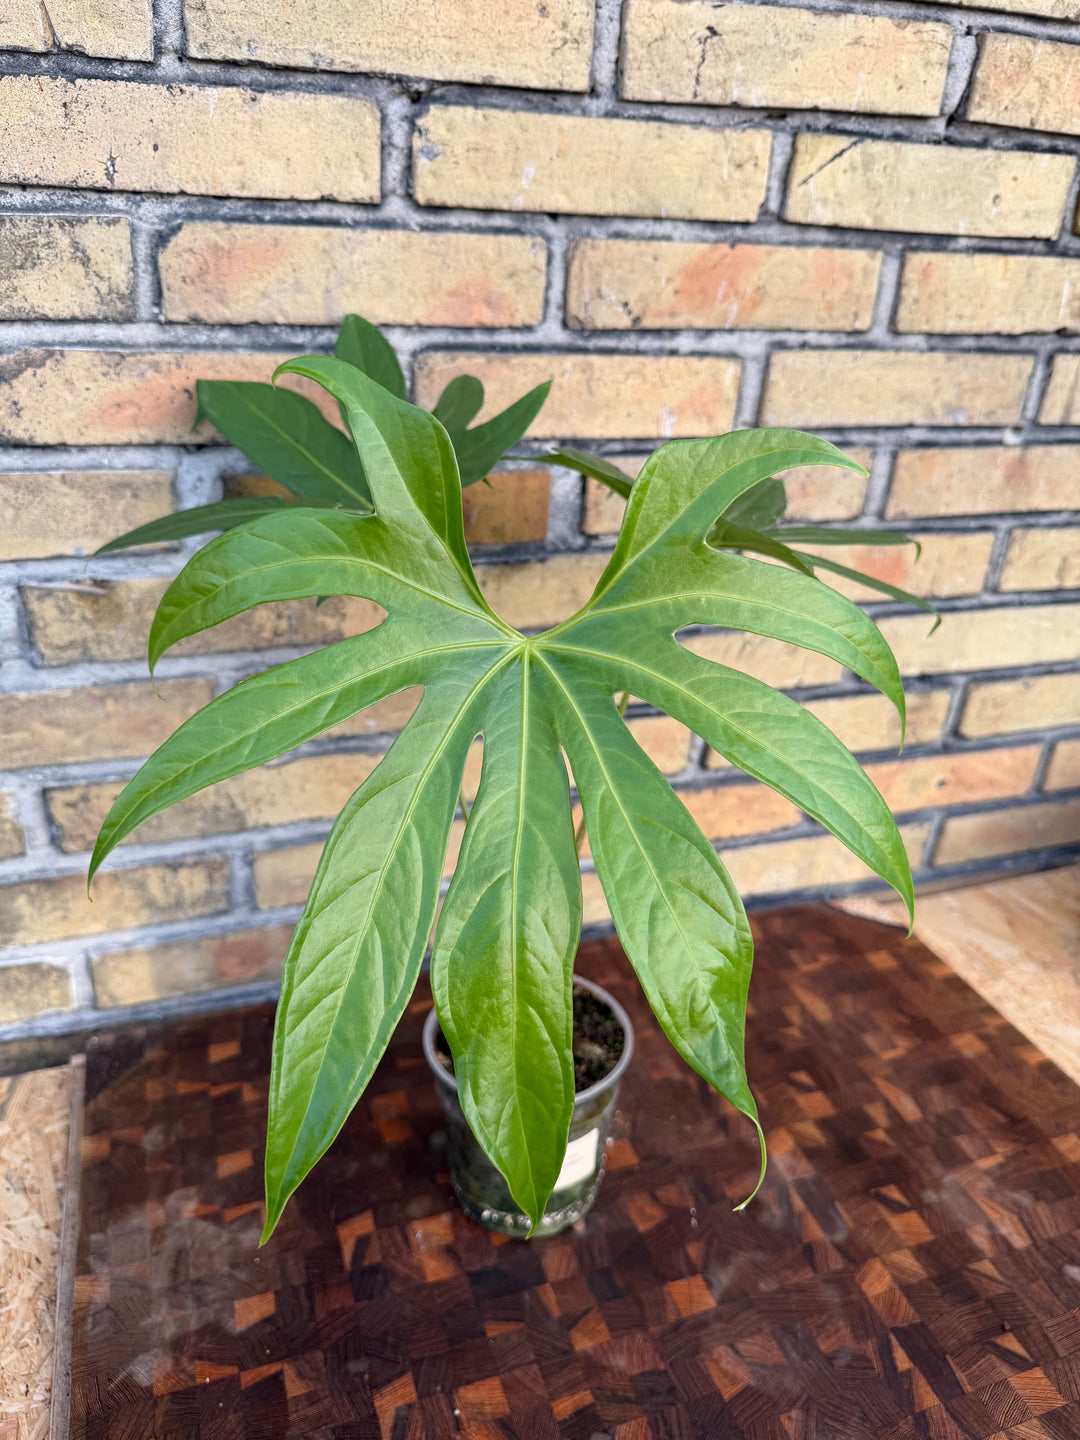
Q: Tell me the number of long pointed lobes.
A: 9